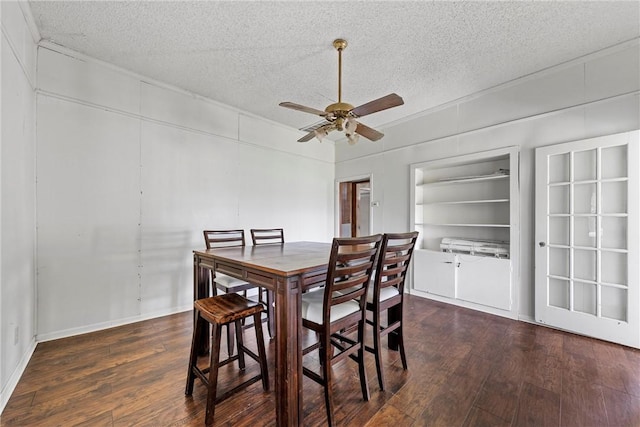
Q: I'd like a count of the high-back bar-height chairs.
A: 4